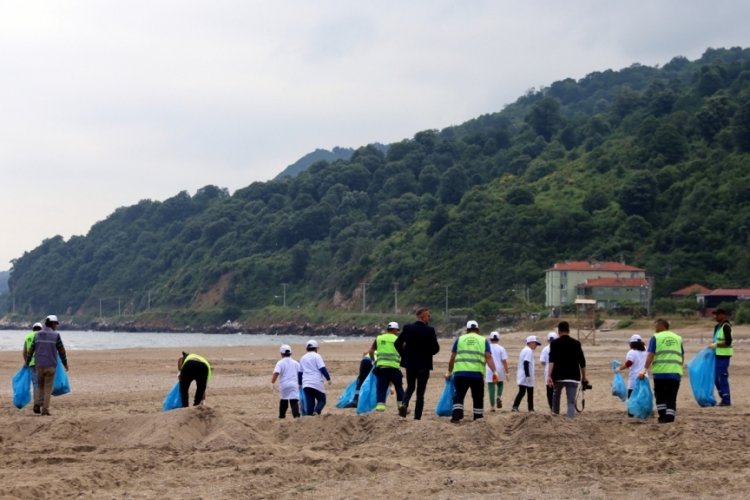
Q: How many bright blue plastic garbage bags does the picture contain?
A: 10